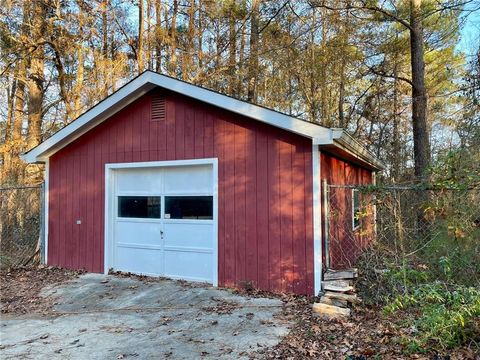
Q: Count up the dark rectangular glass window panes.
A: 2